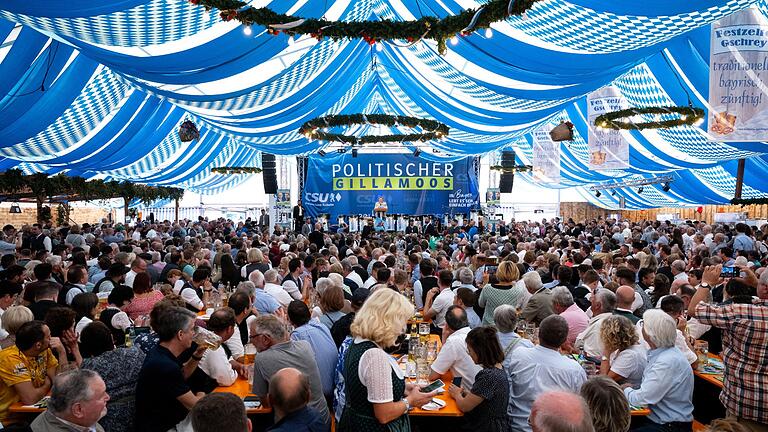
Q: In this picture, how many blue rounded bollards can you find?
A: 0